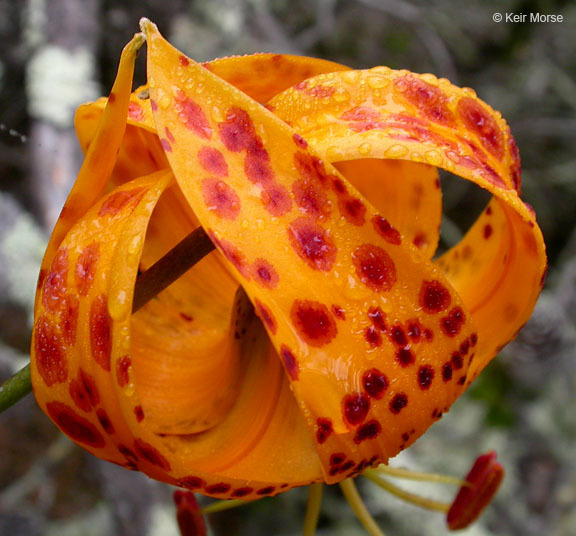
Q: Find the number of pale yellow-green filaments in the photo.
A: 5